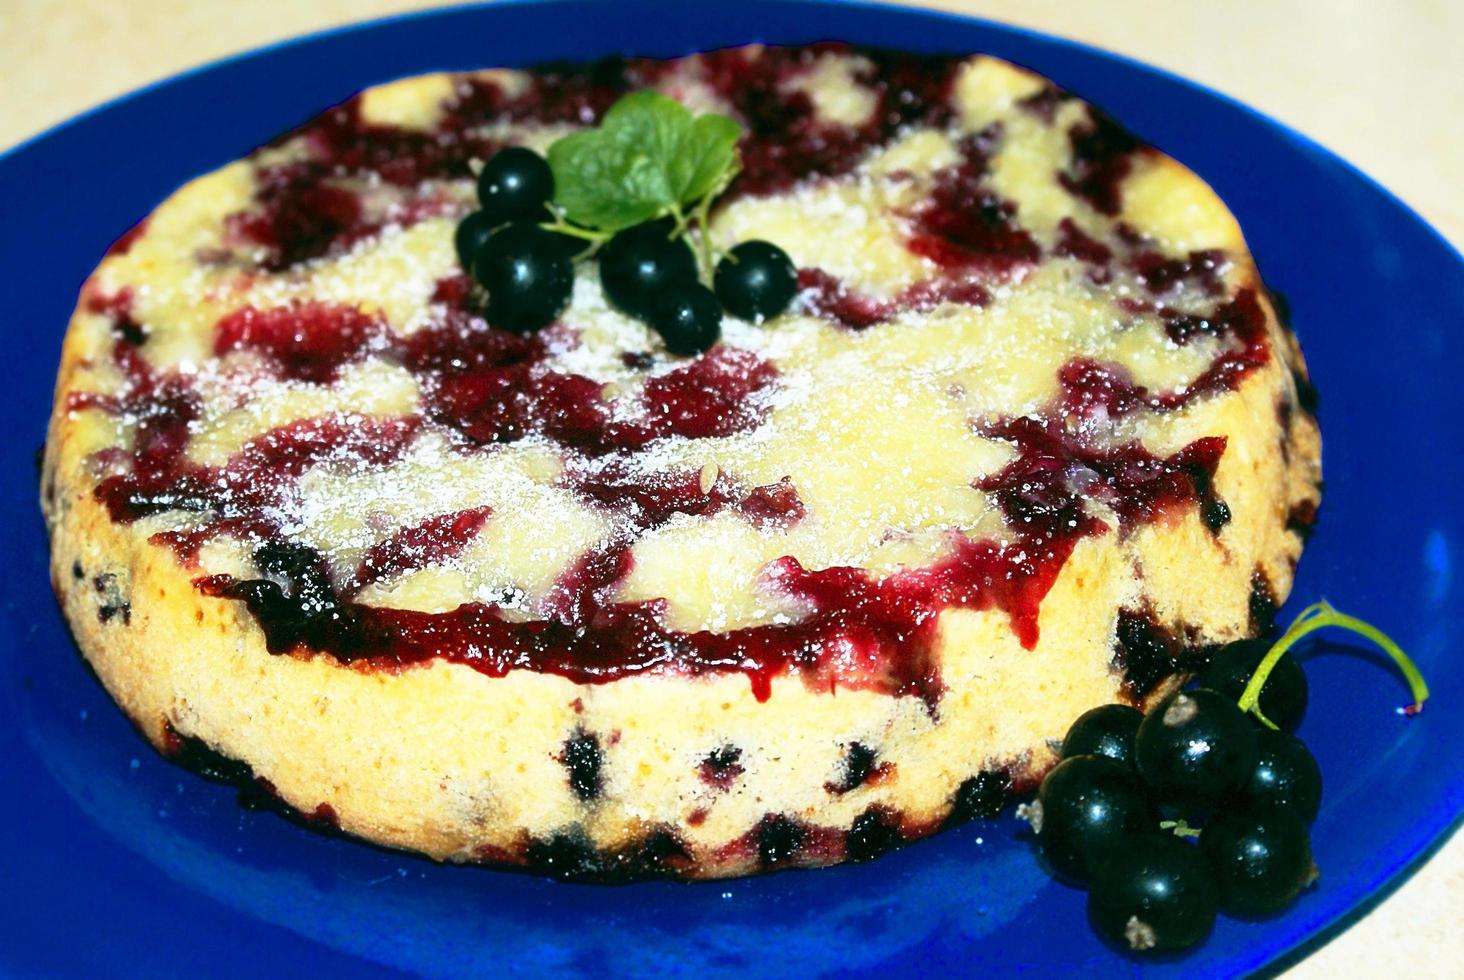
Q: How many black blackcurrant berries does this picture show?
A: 13